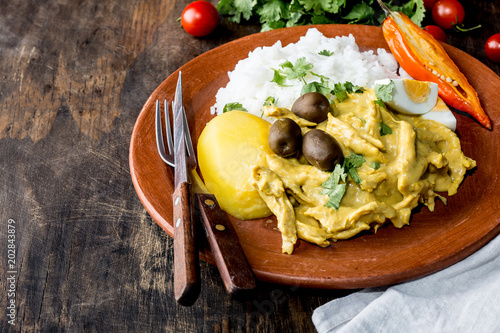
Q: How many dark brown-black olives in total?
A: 3